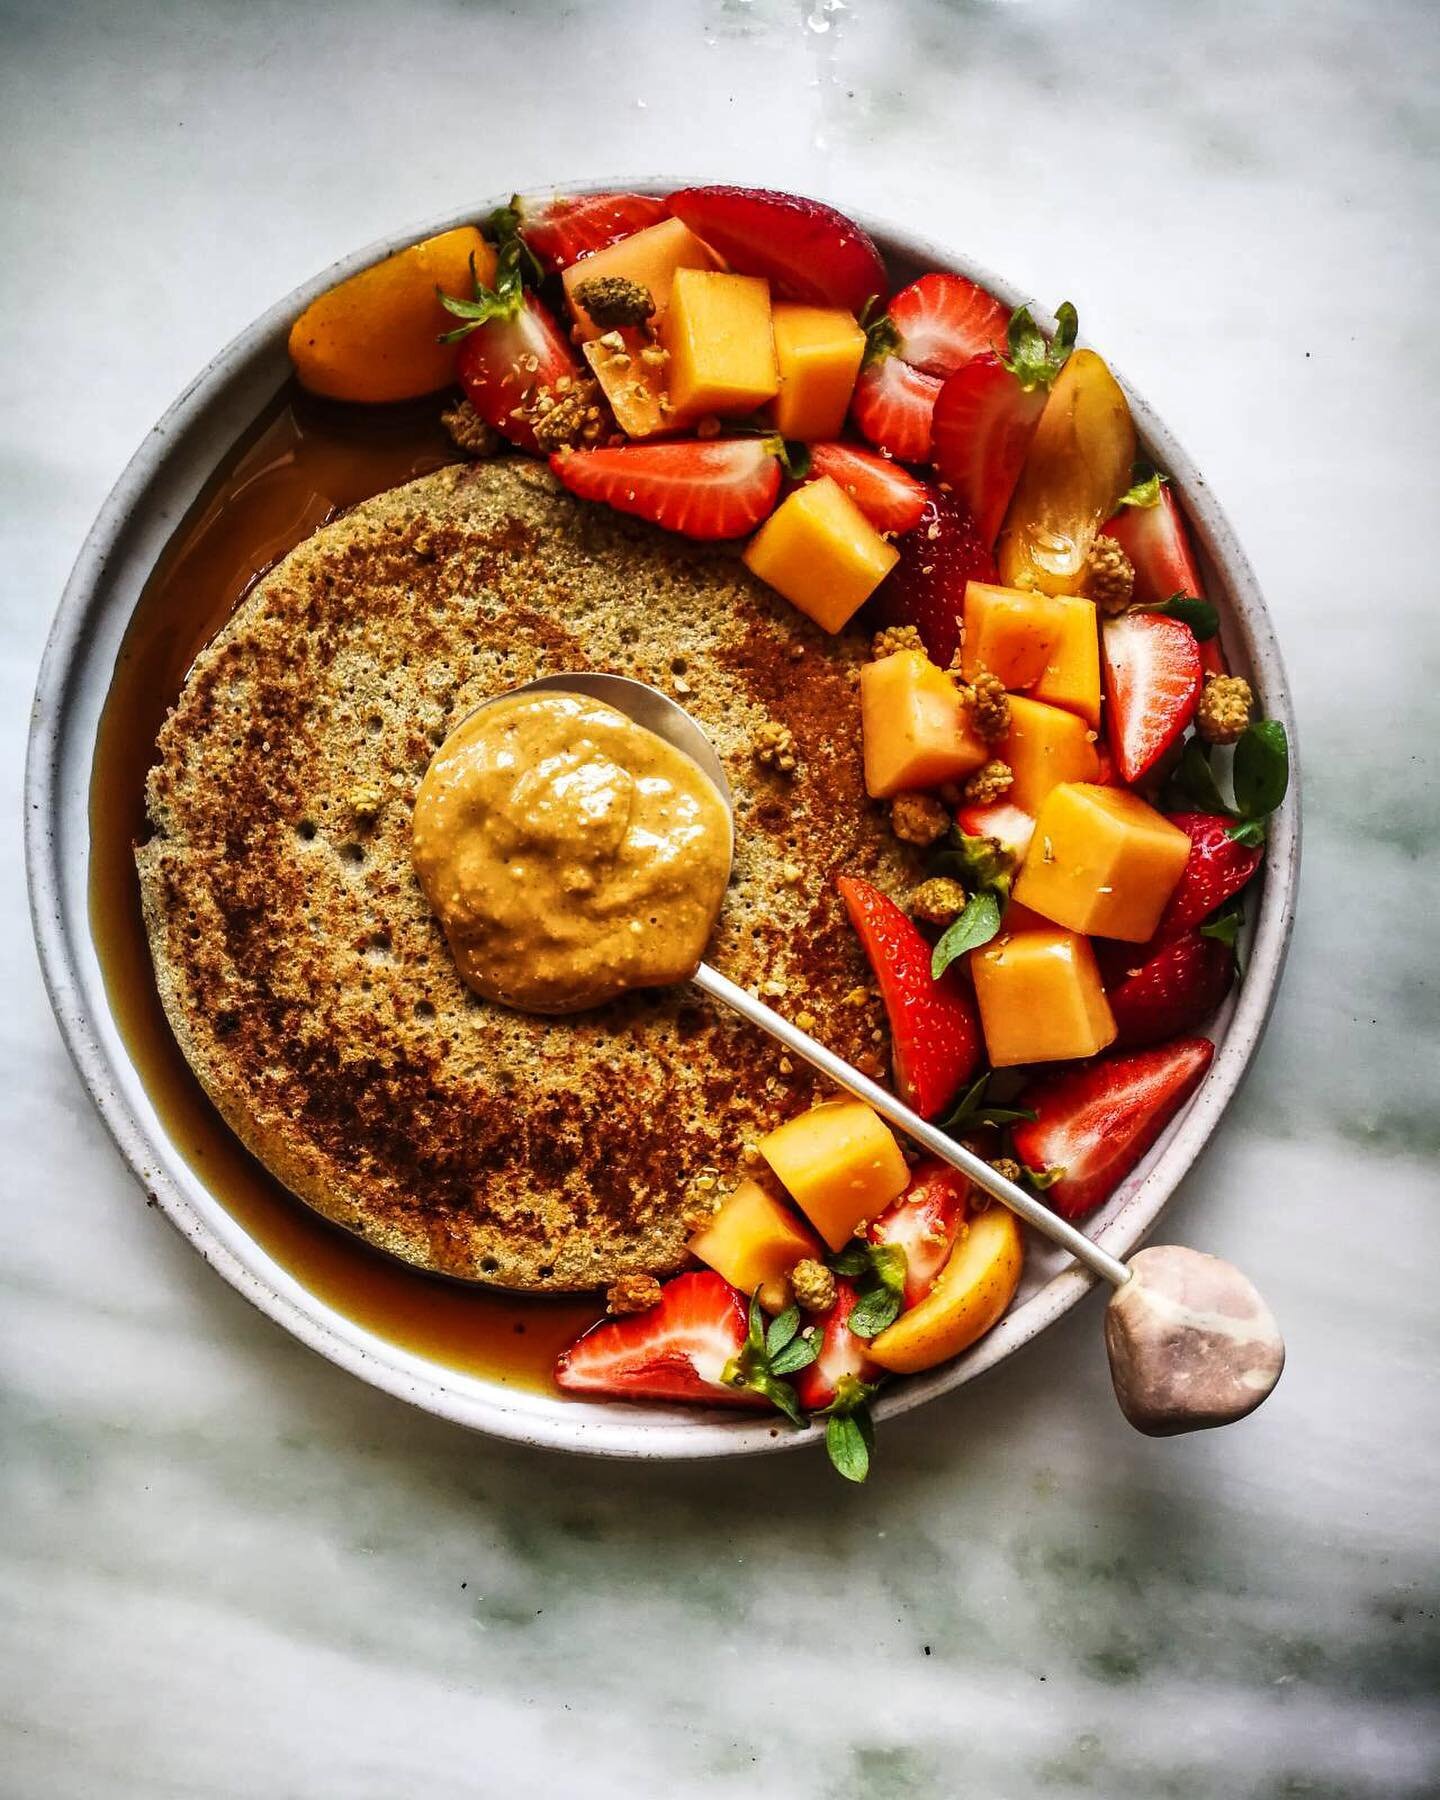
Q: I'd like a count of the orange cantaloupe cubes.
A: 13